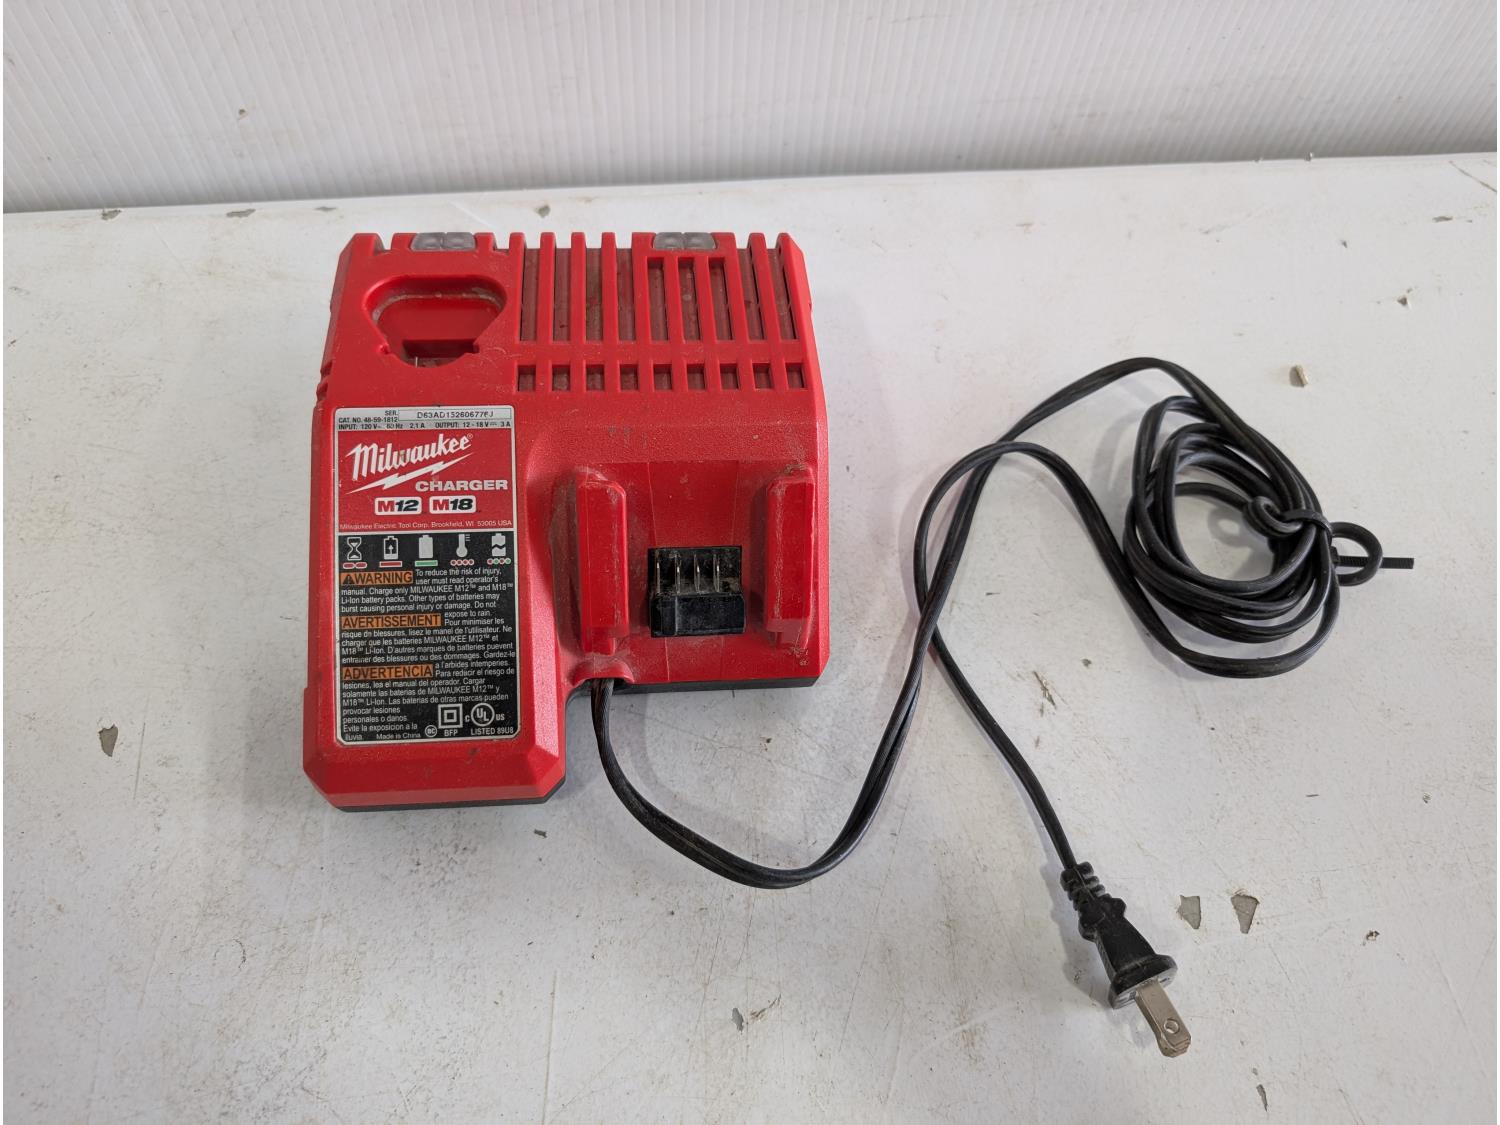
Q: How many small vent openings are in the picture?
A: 9